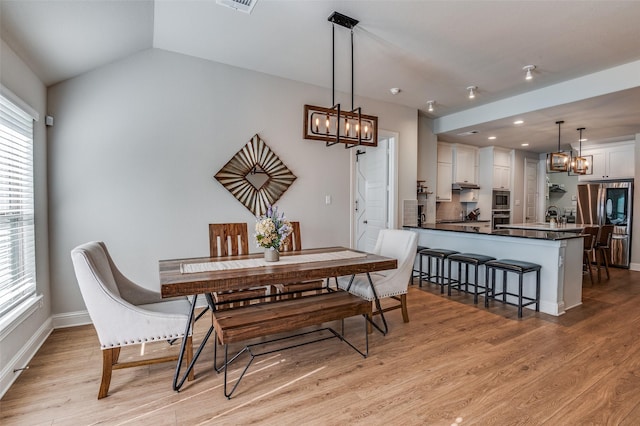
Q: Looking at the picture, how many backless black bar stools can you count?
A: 4